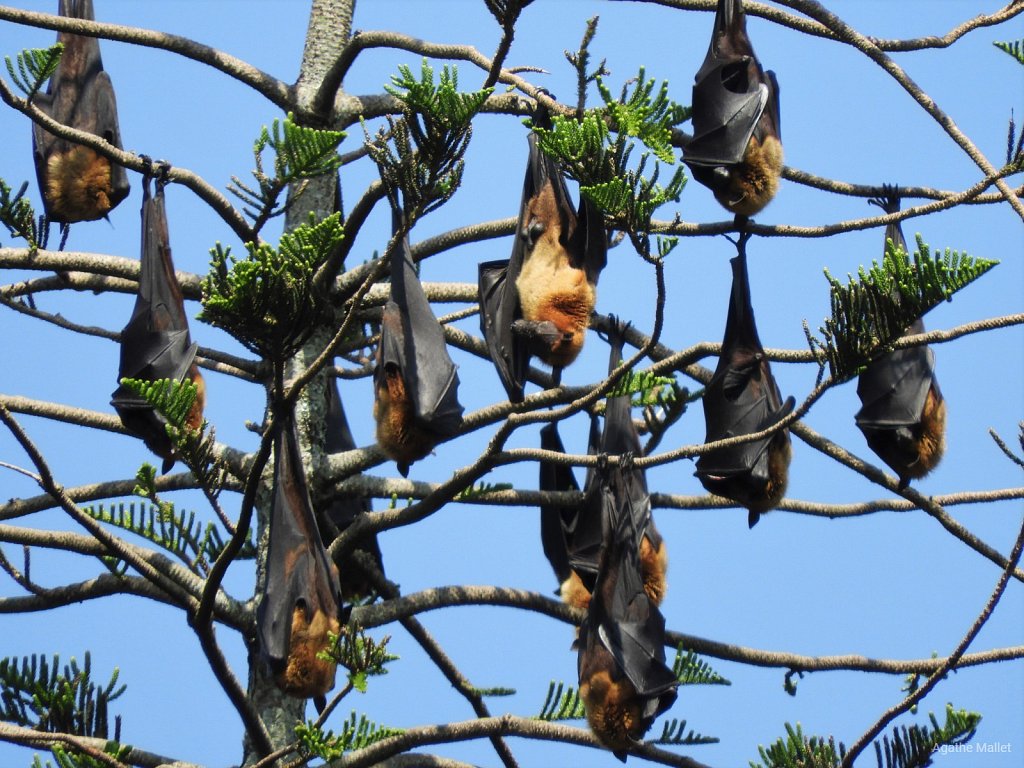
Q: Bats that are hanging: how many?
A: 12